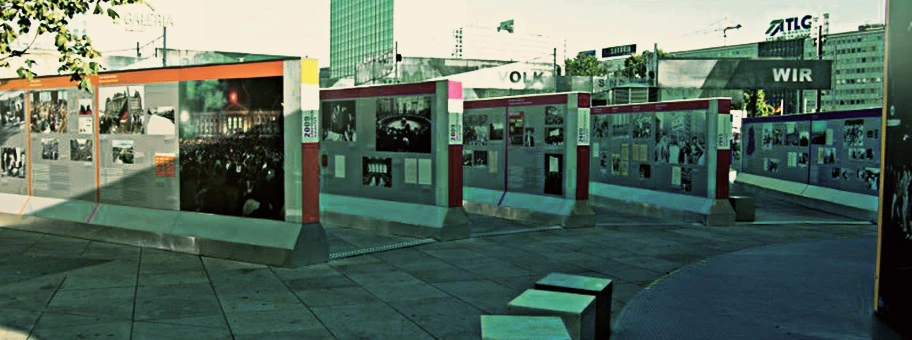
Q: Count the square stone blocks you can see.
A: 3